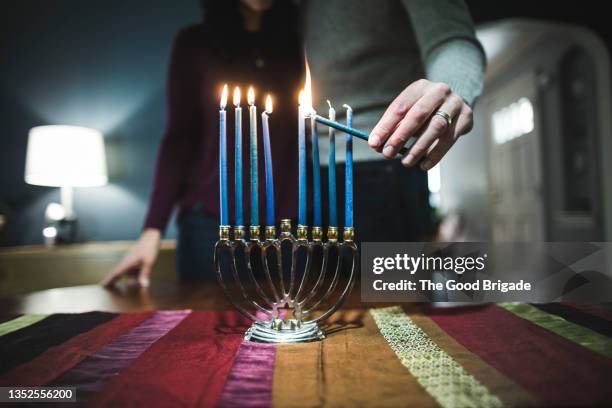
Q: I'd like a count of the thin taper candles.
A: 9